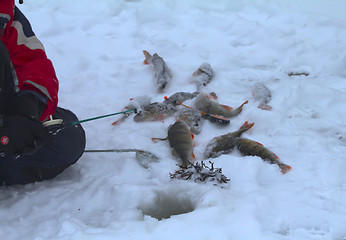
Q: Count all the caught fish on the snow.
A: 11